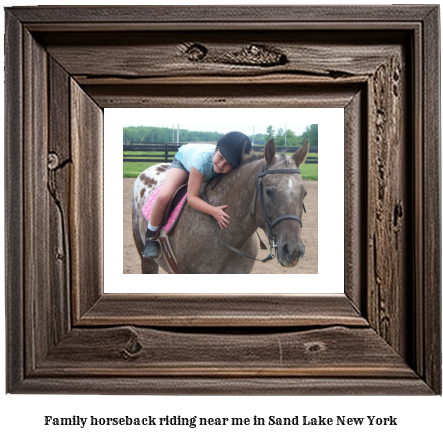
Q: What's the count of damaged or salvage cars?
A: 0